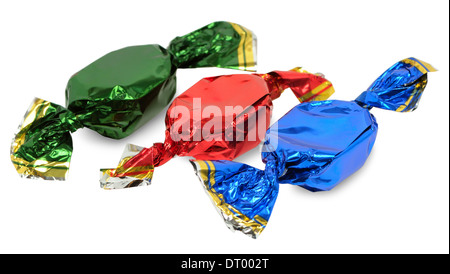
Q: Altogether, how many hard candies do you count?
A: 3